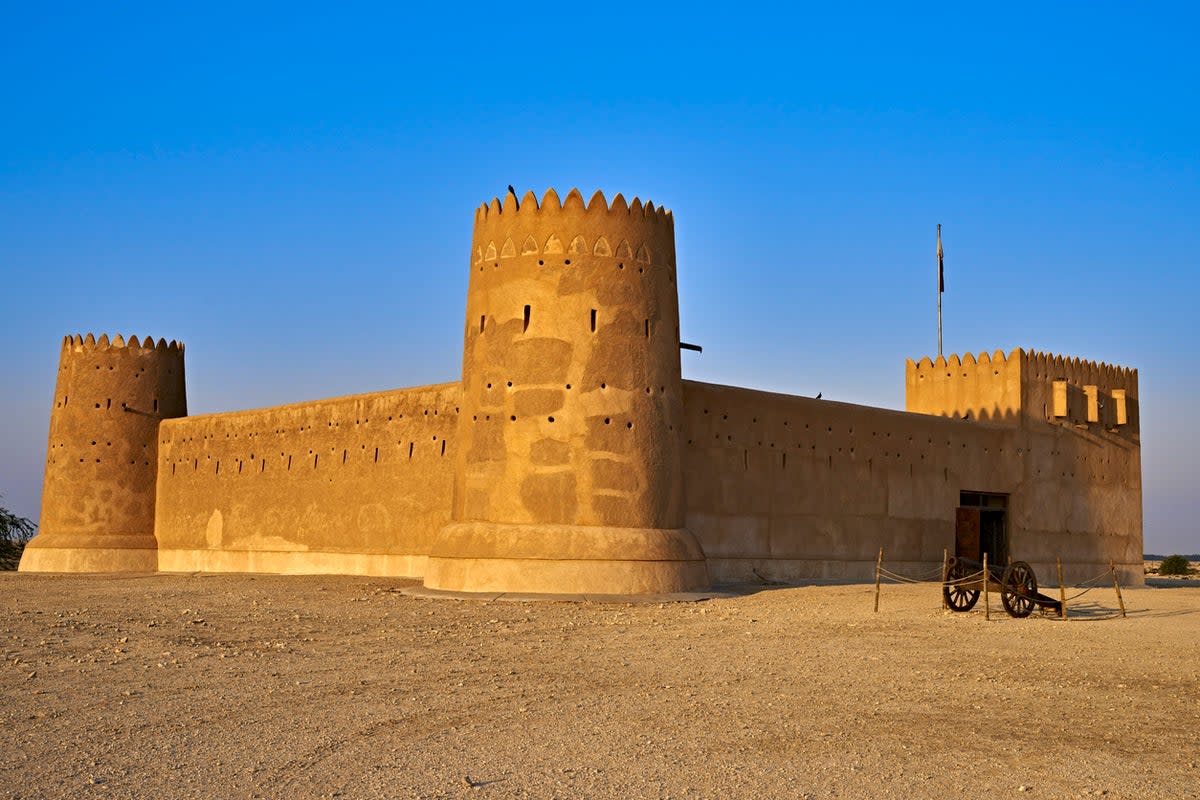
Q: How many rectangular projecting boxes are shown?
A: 3